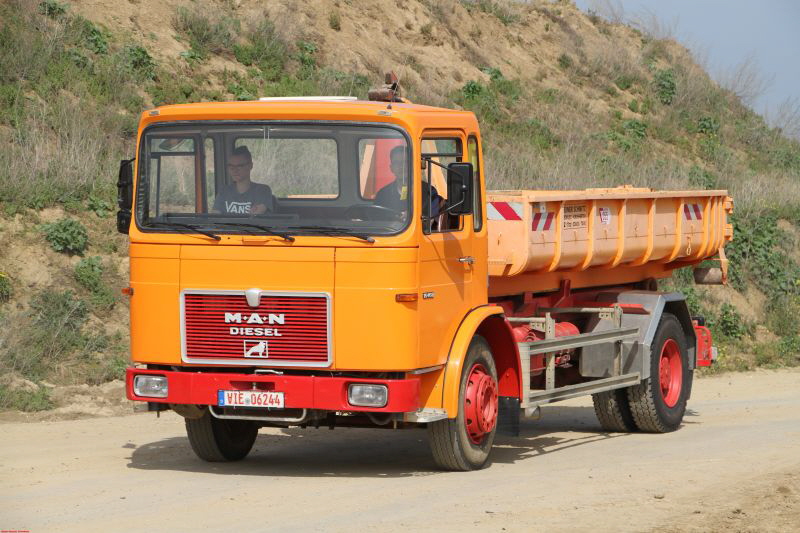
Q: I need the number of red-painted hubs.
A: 2